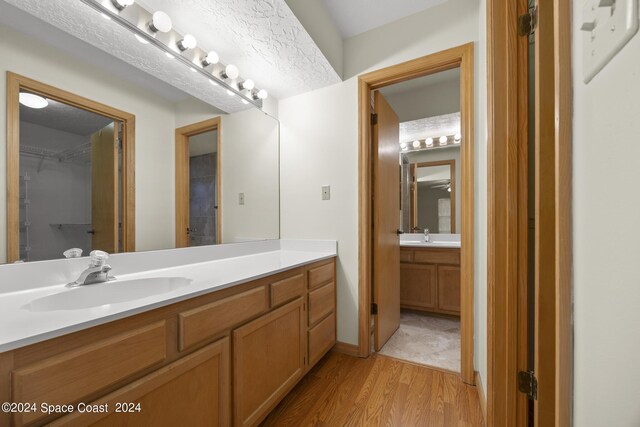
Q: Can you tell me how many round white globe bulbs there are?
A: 12